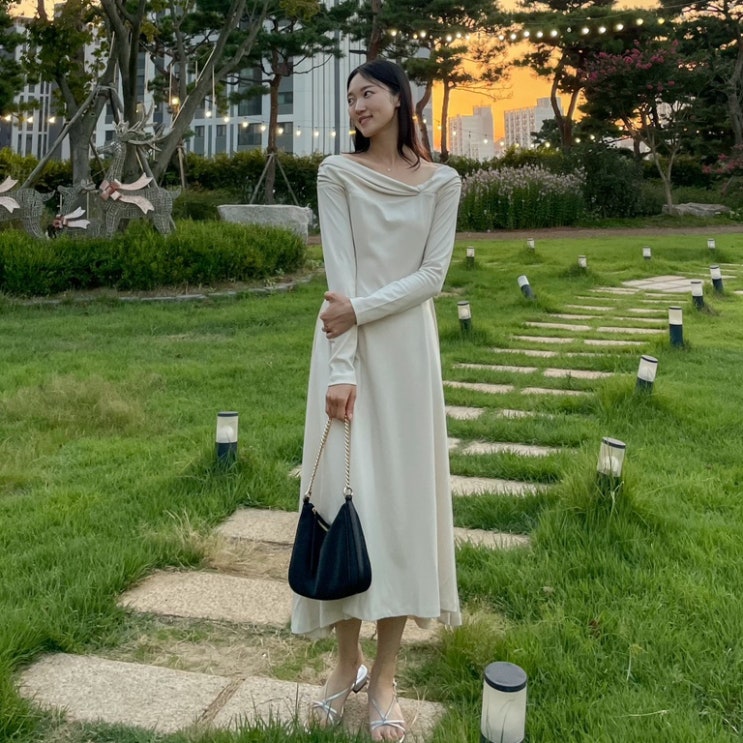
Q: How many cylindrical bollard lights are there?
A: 14